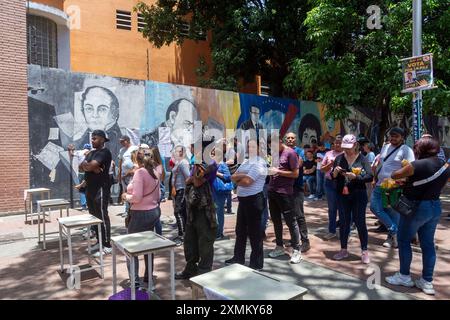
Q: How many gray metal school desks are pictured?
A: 5